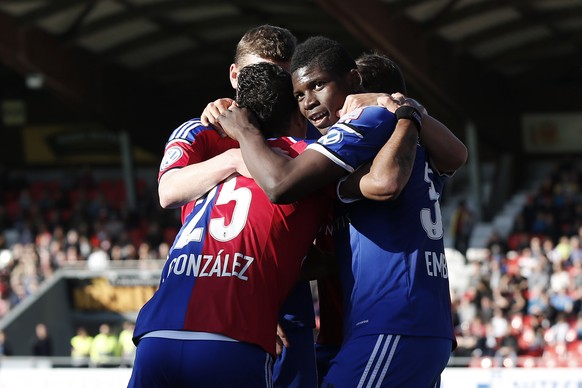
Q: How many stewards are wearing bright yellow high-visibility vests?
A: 3